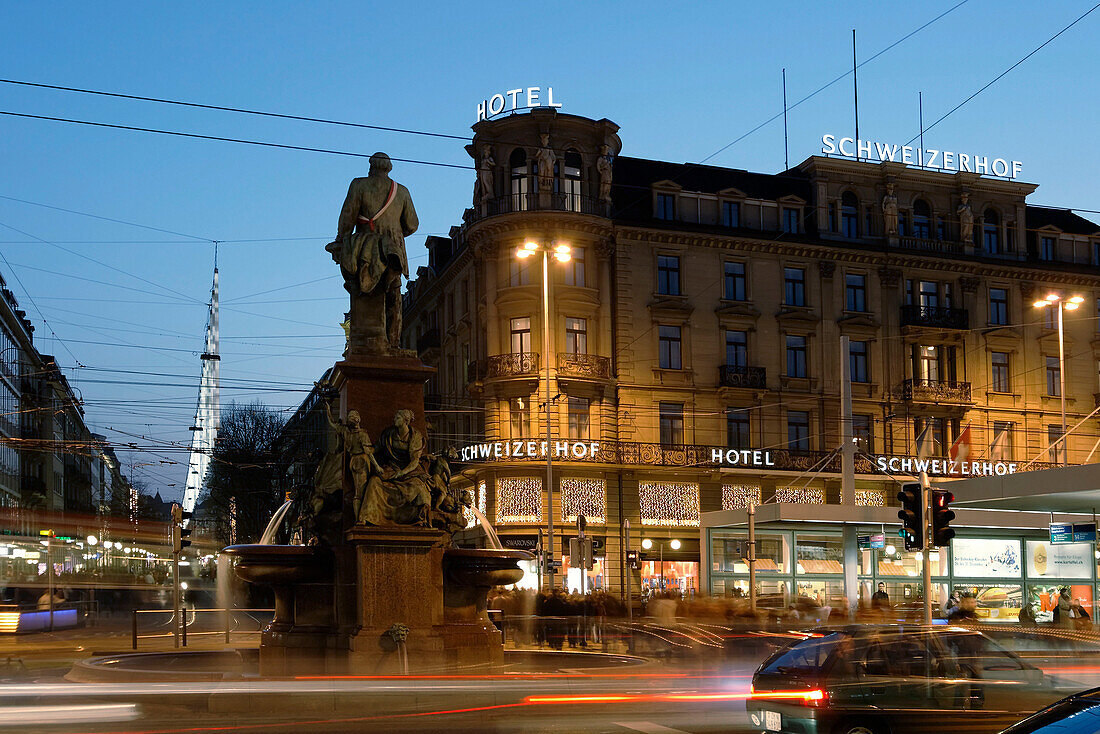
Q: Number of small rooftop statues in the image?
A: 5